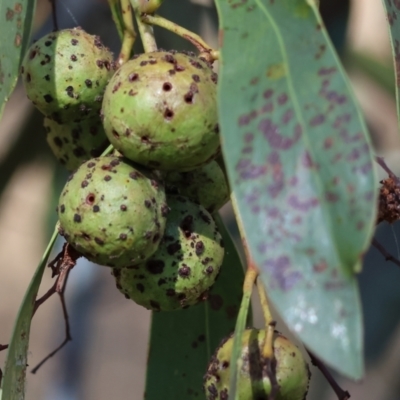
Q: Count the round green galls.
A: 7